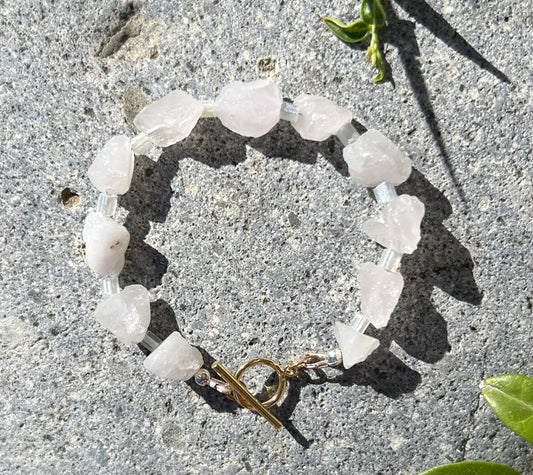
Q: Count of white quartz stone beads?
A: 11